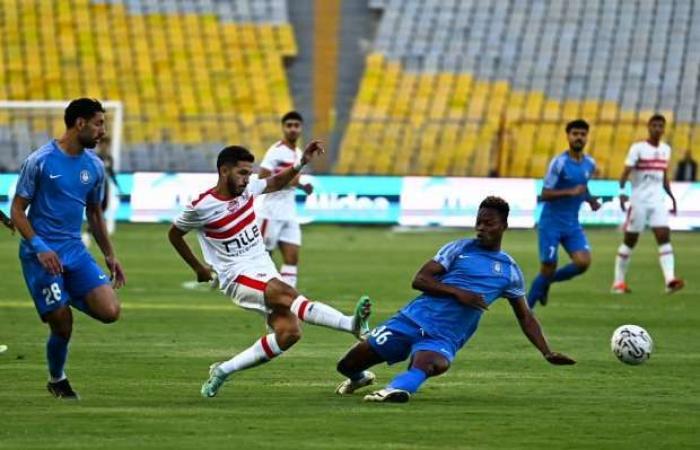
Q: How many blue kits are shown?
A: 3